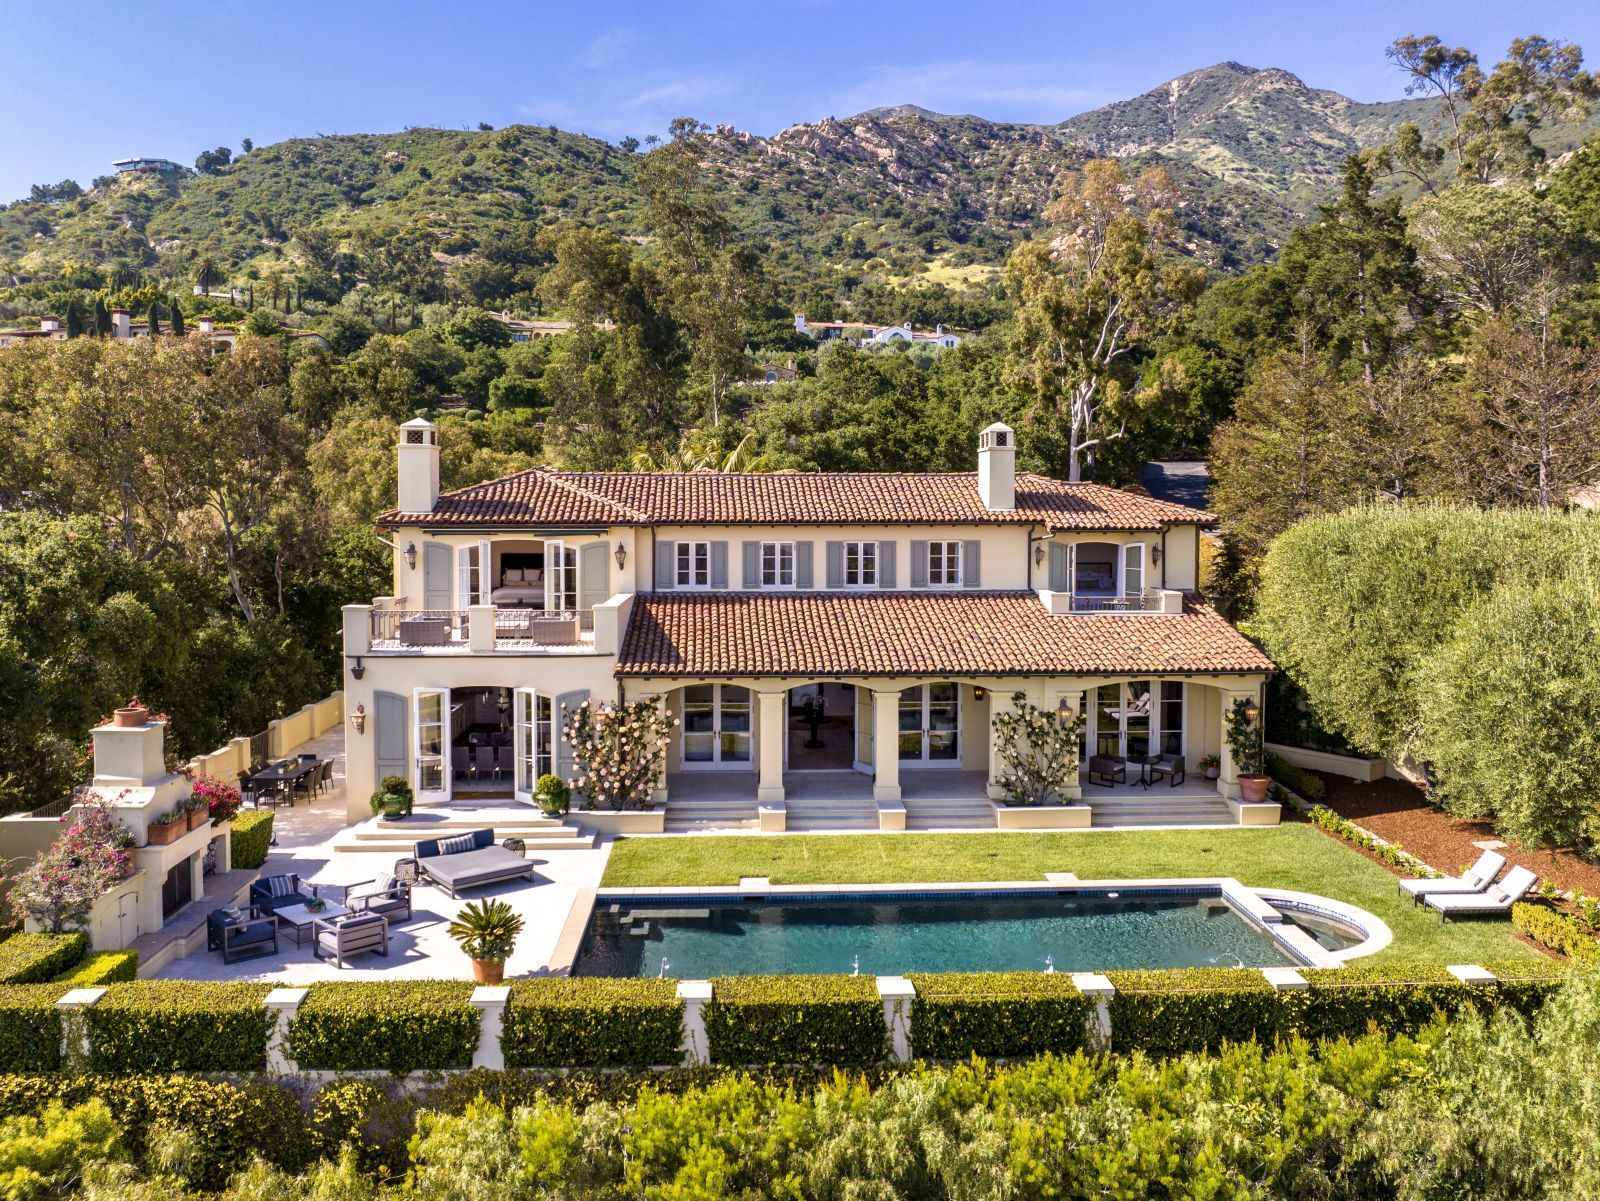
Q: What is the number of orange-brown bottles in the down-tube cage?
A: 0